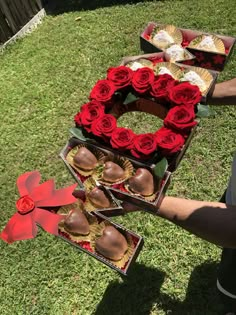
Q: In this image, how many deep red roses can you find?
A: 11